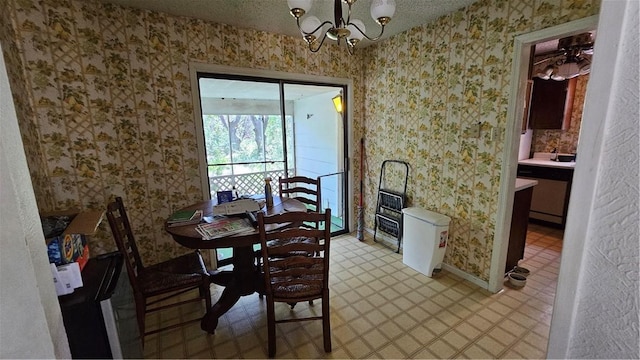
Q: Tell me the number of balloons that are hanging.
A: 0